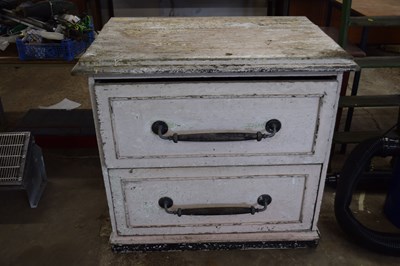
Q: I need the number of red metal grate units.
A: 0